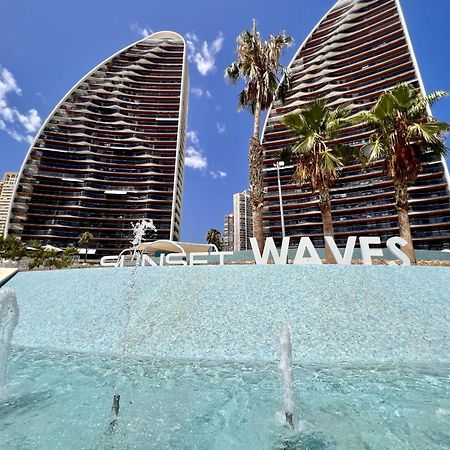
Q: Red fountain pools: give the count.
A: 0